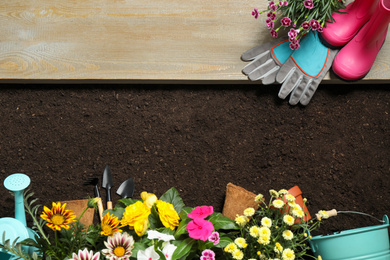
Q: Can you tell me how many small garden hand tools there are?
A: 3